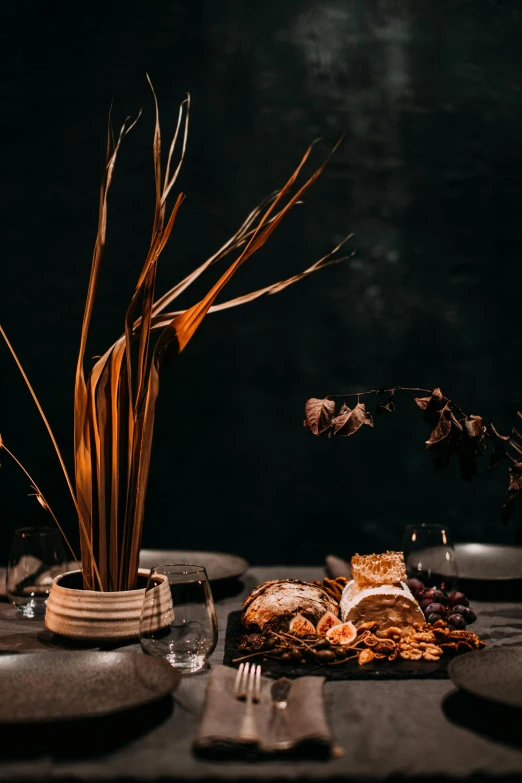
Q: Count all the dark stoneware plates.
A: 4